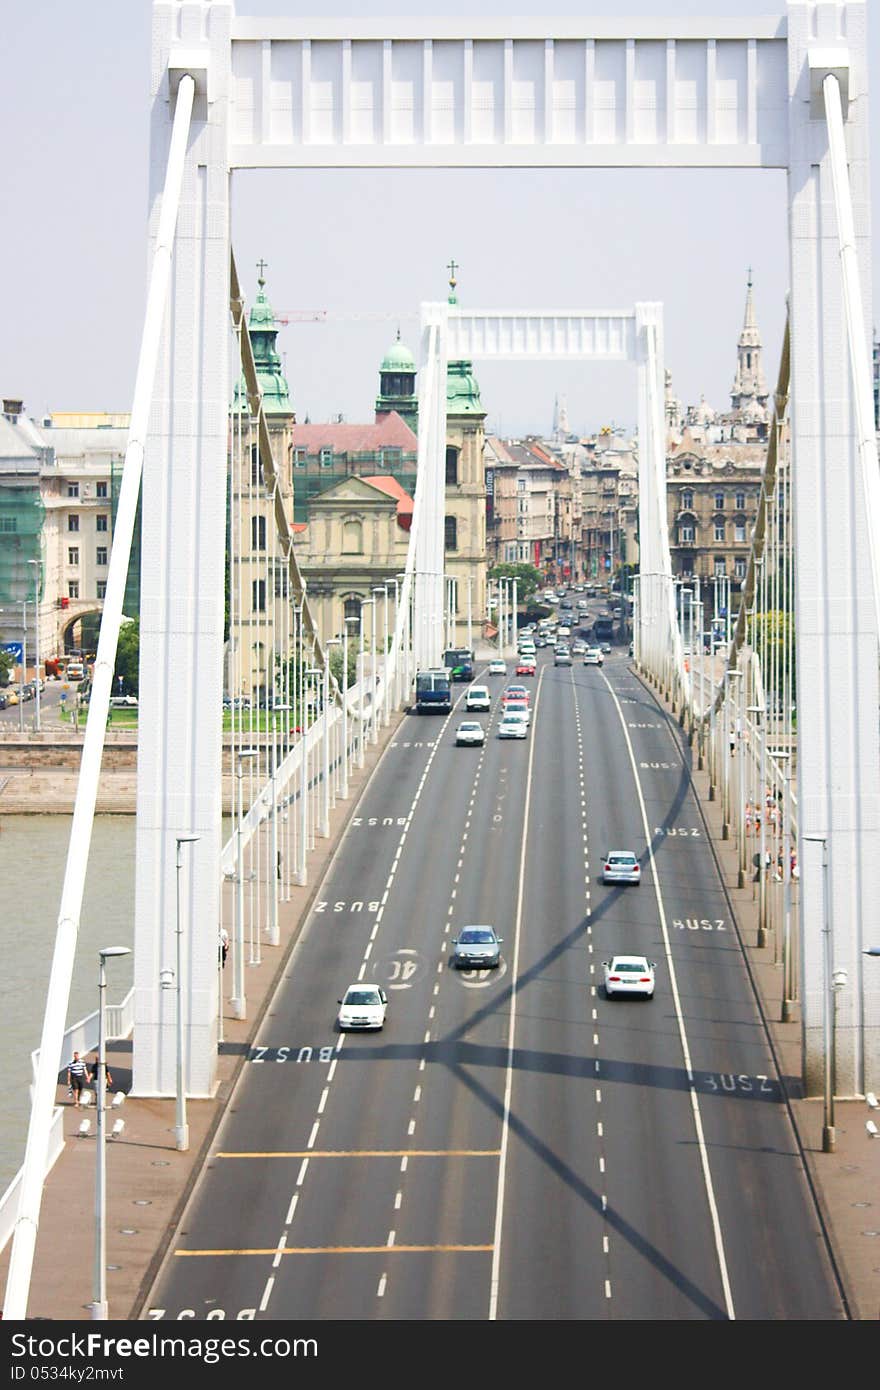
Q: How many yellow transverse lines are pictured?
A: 2